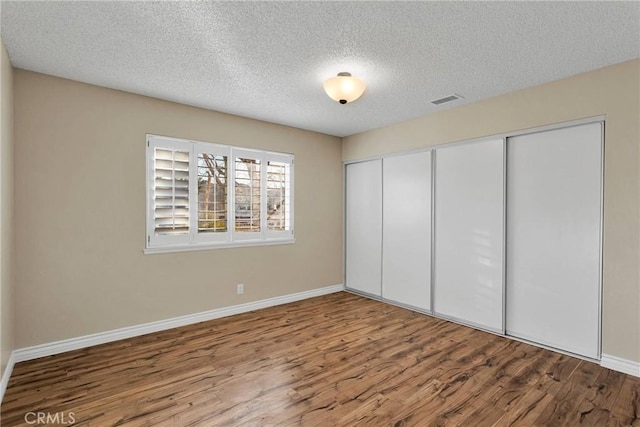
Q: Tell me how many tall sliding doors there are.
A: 4